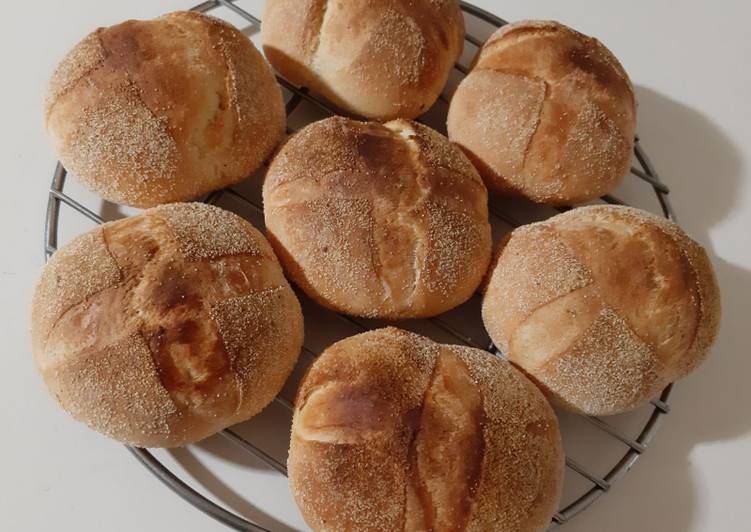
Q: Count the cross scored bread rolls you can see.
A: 7